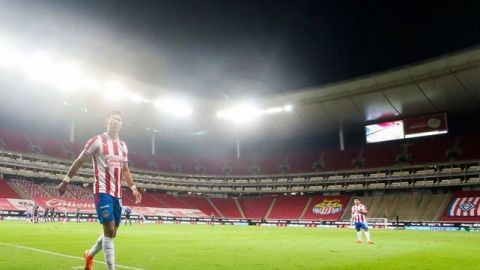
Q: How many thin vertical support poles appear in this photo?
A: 4